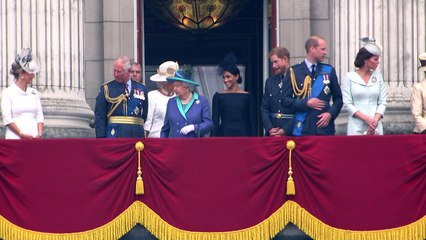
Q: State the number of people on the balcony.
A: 10